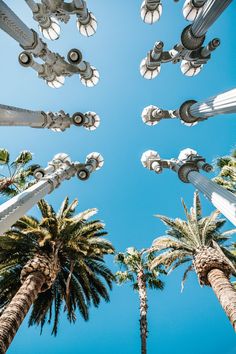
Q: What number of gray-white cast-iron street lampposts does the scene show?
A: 8